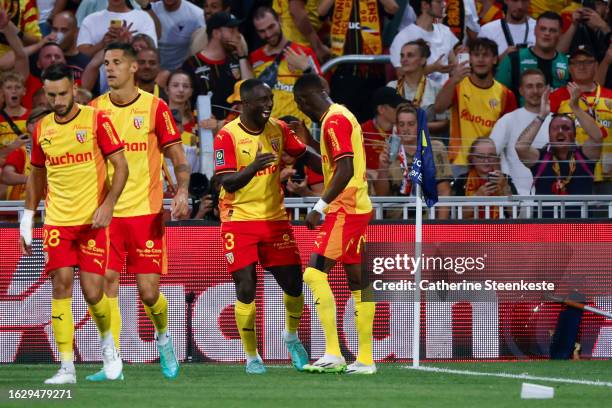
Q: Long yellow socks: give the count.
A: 8